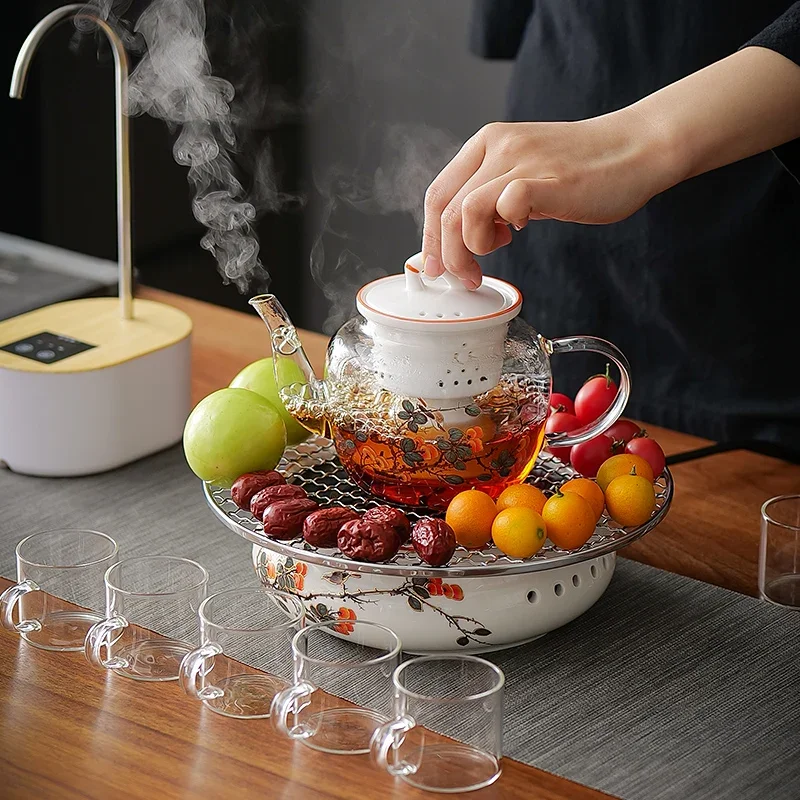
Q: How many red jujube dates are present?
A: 7